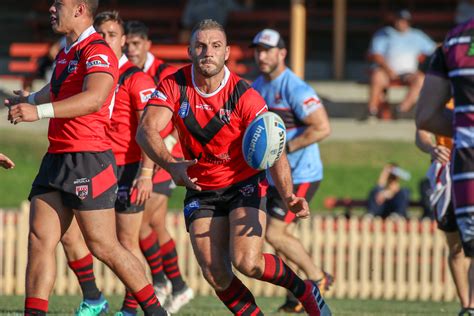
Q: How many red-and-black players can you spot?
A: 4